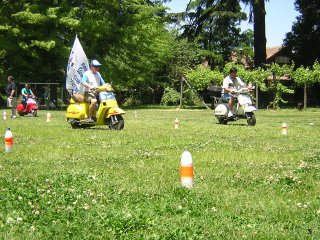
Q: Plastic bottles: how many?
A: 7